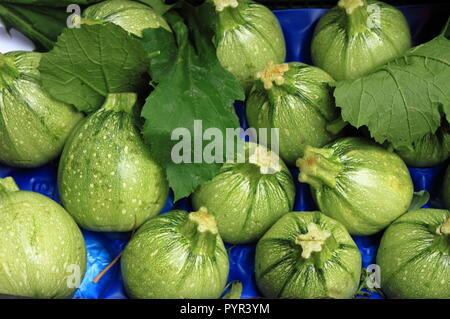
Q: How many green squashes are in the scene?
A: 13